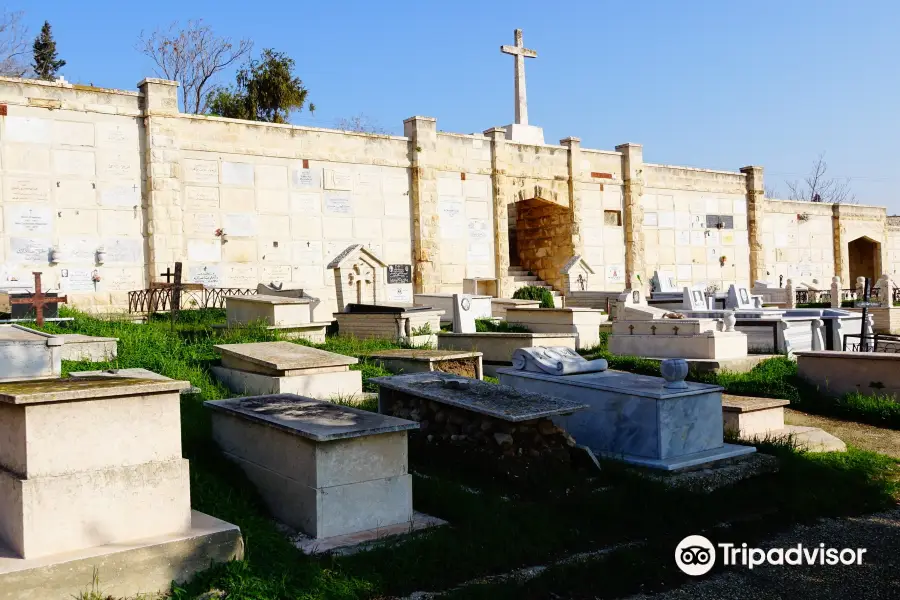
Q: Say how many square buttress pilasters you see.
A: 6